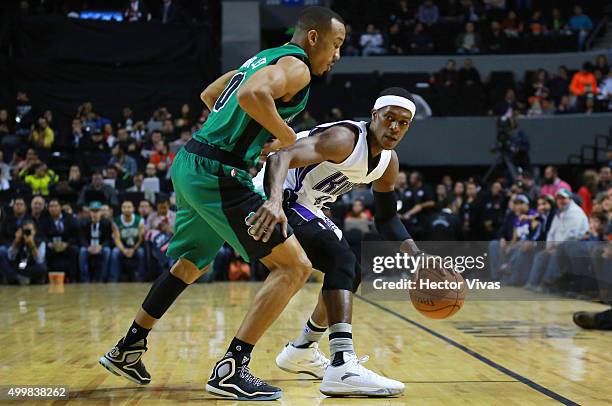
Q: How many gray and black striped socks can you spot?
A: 2